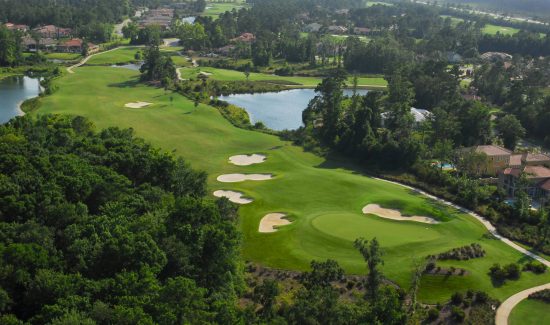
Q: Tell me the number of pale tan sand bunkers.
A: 7